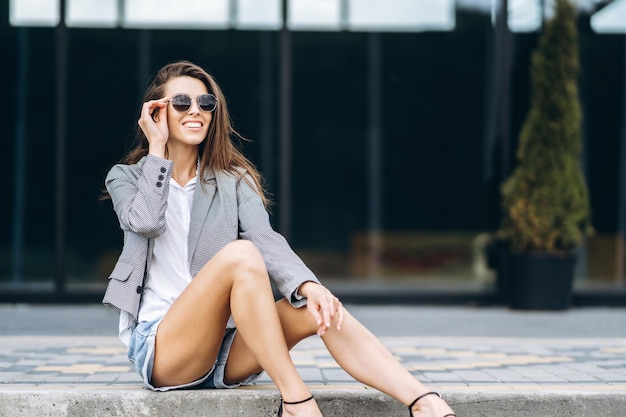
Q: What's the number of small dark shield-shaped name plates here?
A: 0